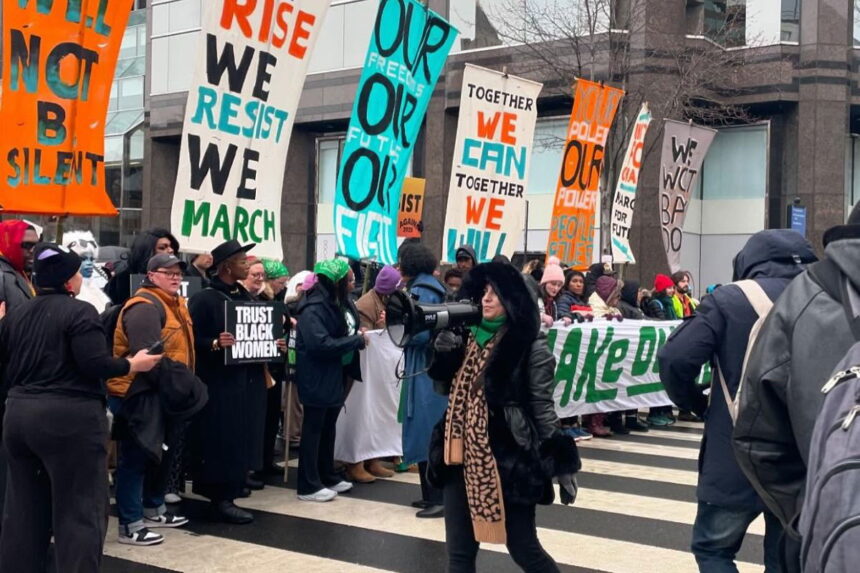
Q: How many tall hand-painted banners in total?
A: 7